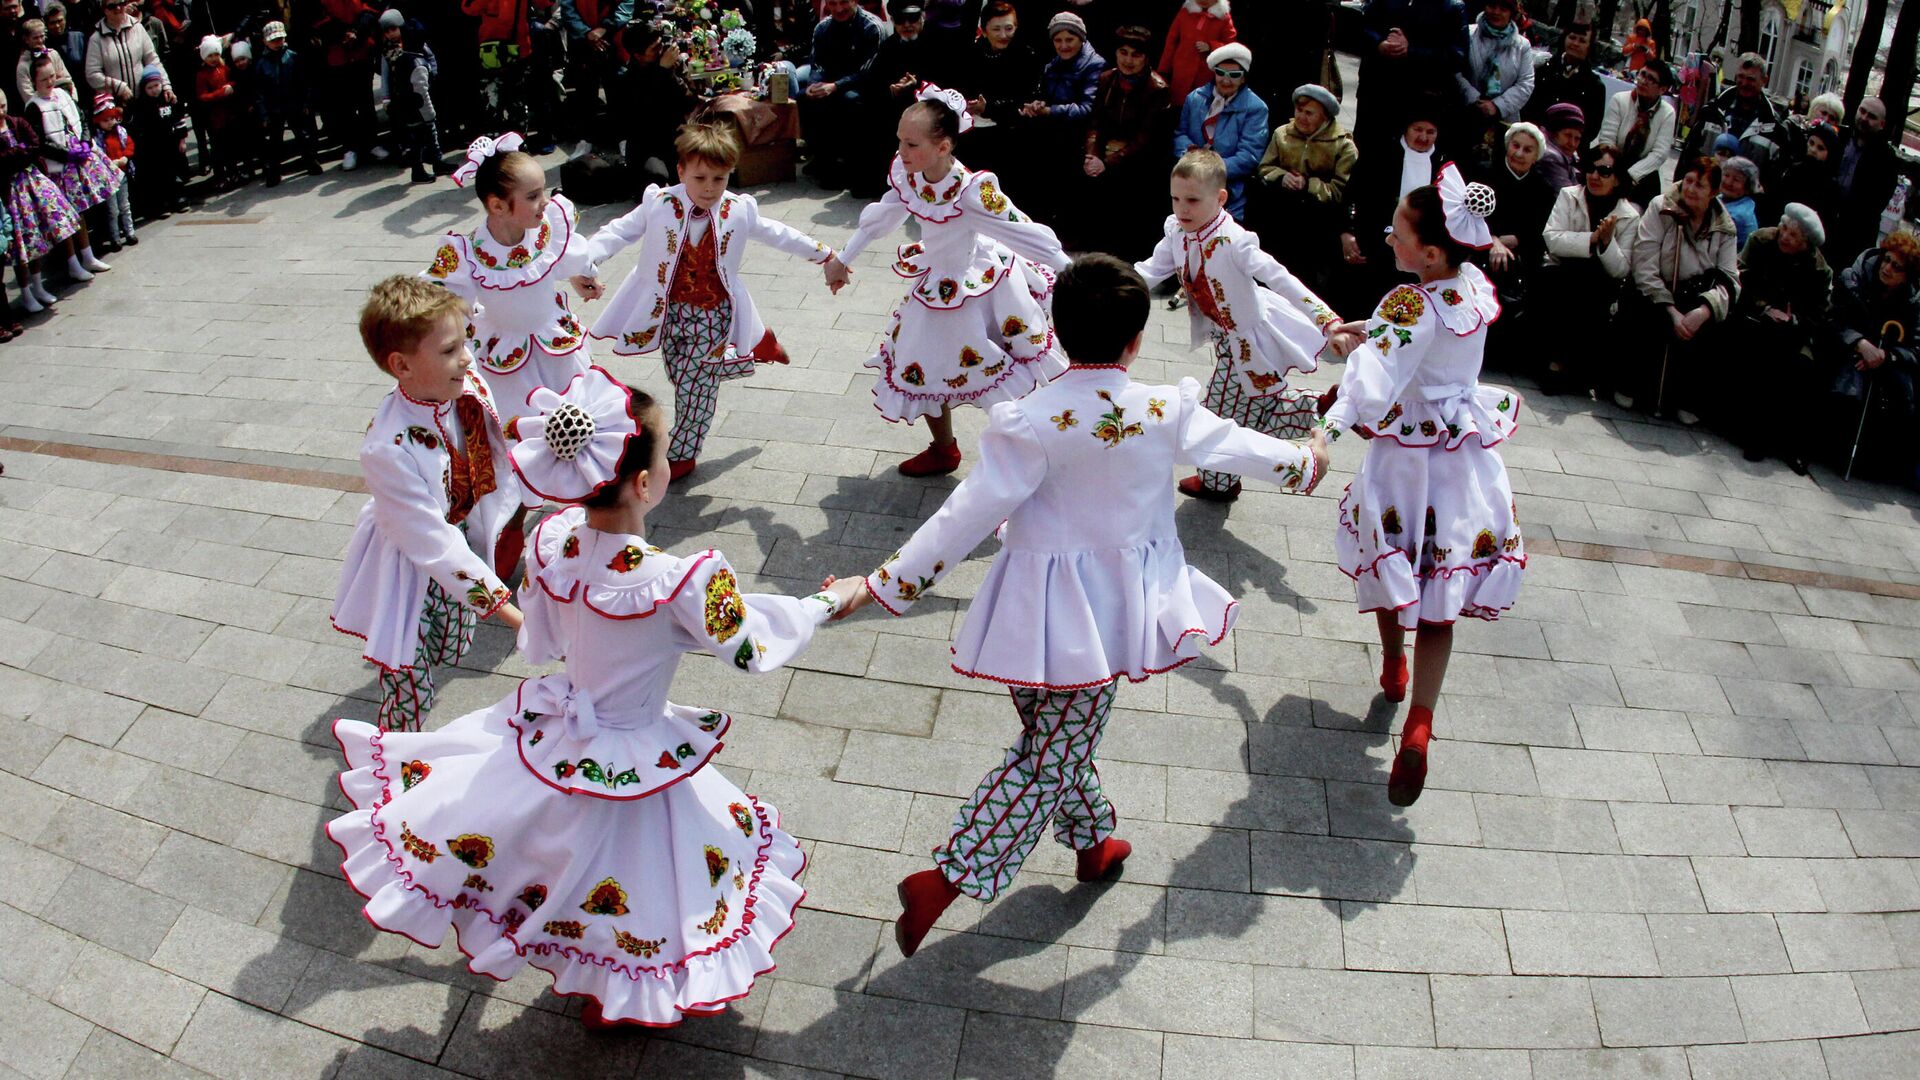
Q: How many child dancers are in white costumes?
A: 8